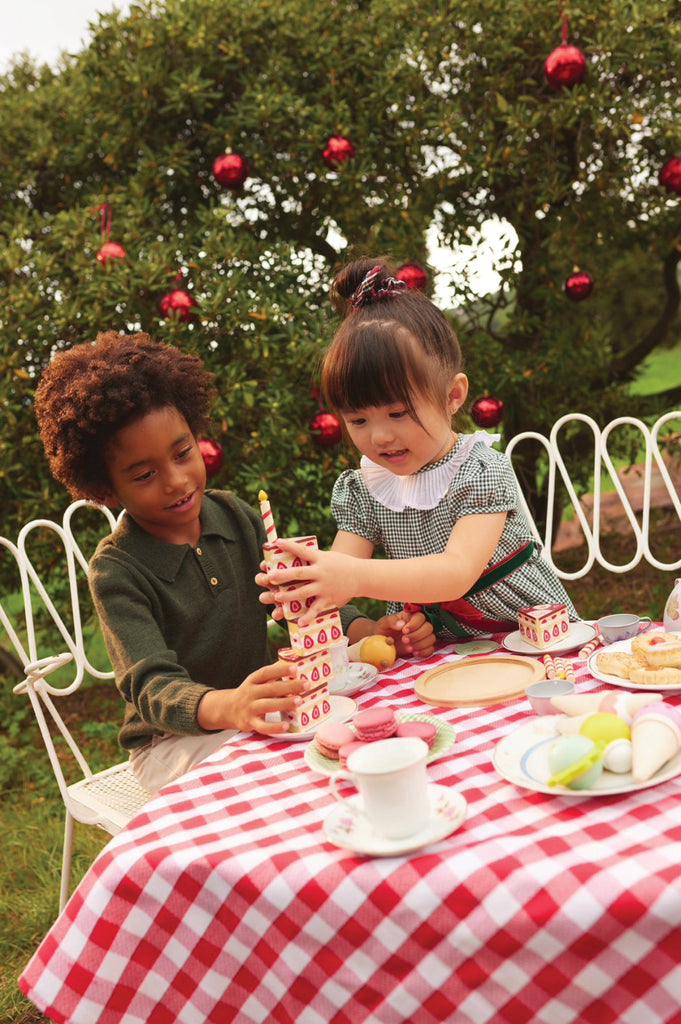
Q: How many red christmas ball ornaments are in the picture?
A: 11